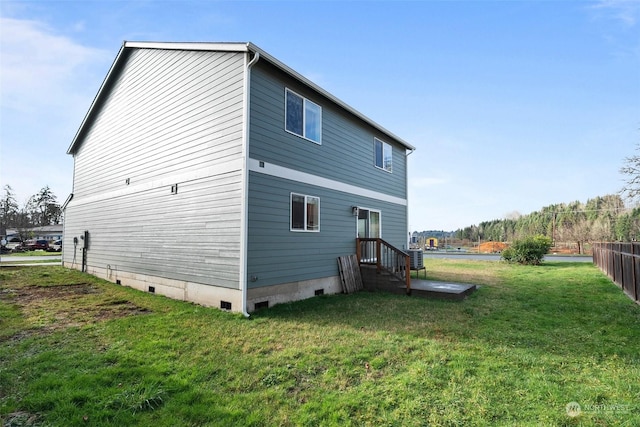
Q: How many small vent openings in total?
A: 5